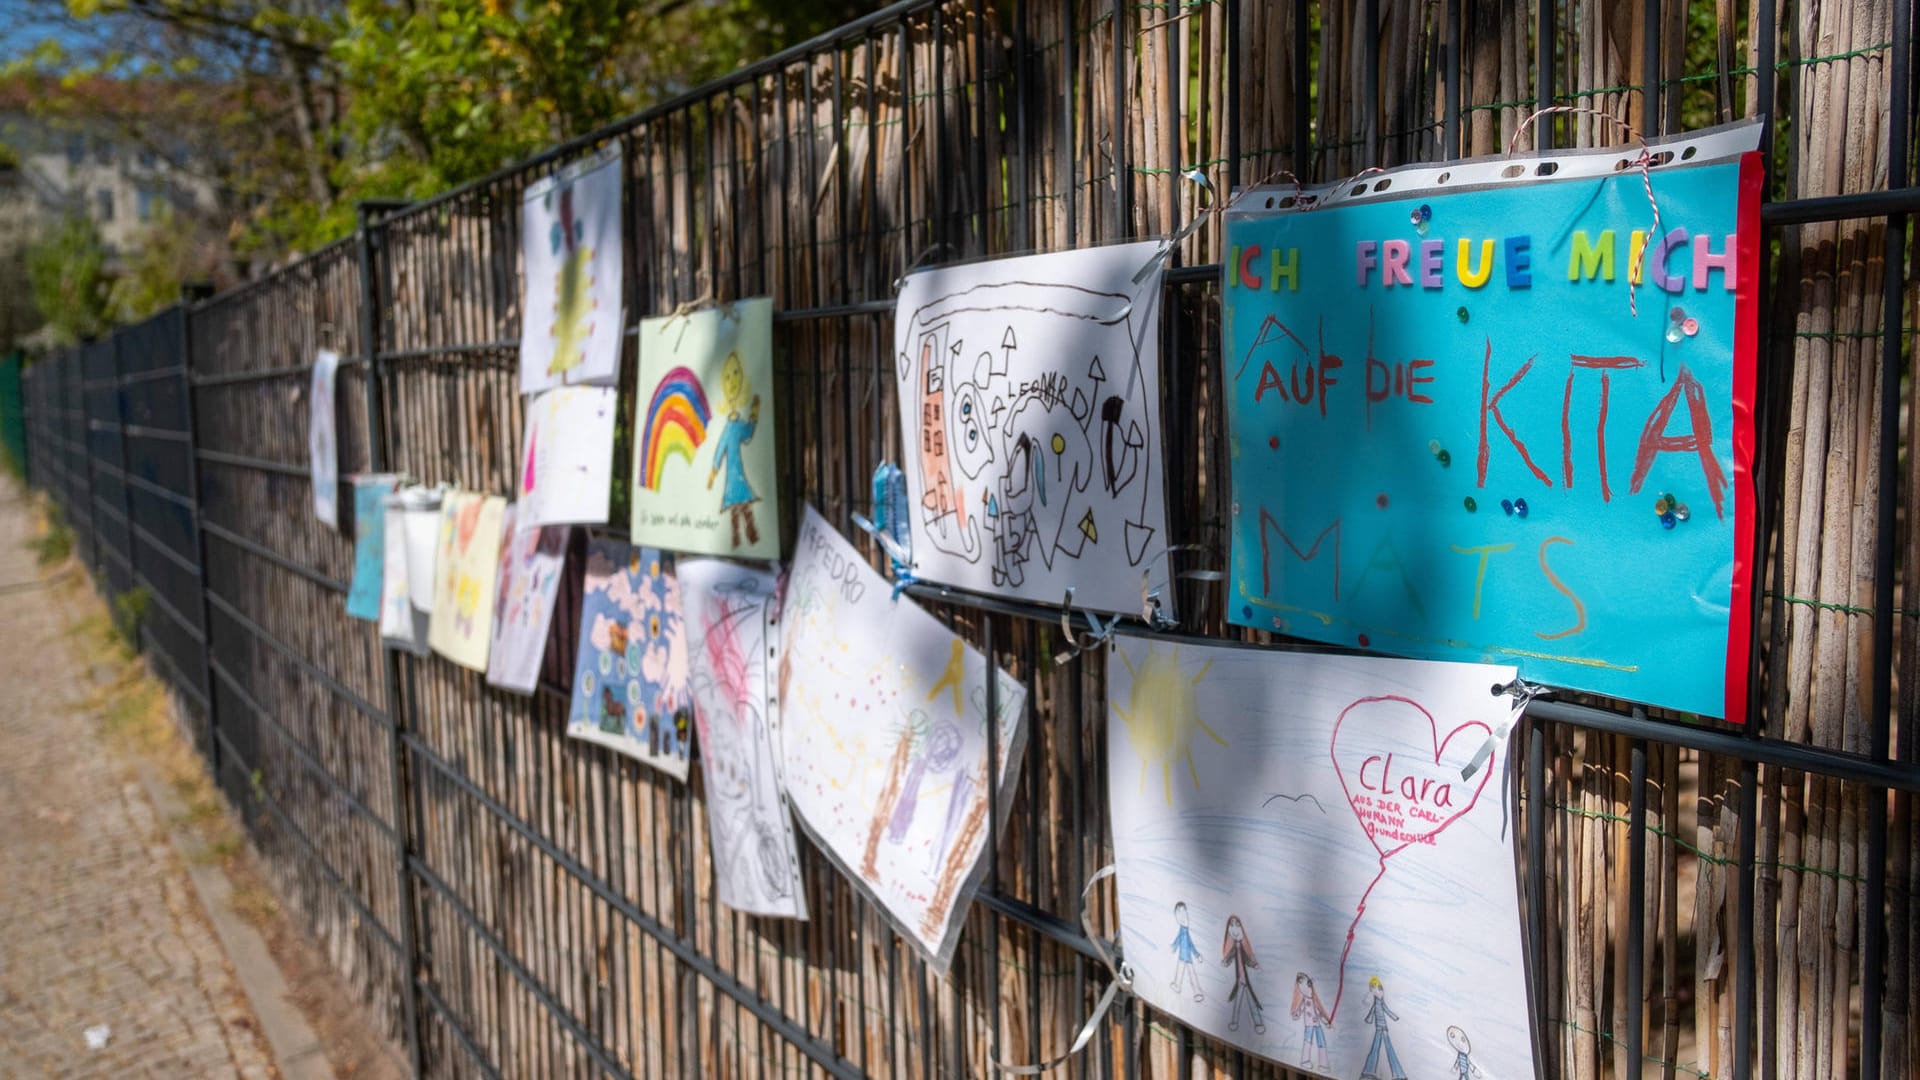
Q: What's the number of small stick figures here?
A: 5